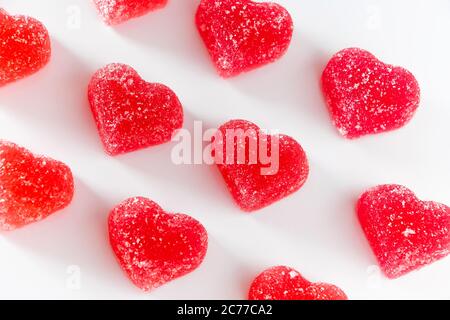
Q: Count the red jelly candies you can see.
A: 10